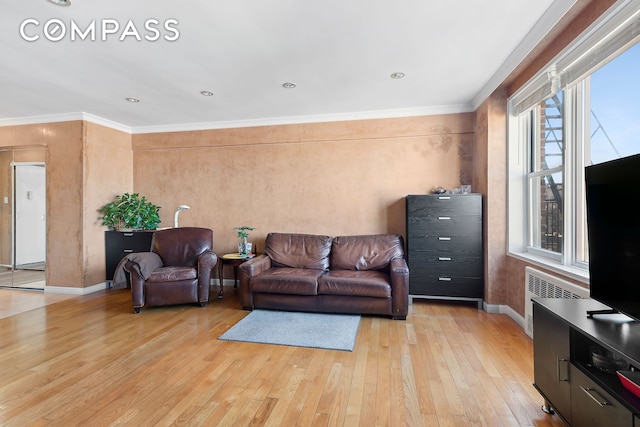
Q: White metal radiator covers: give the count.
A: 1